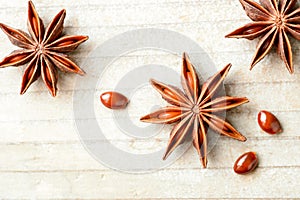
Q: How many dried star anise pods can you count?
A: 3